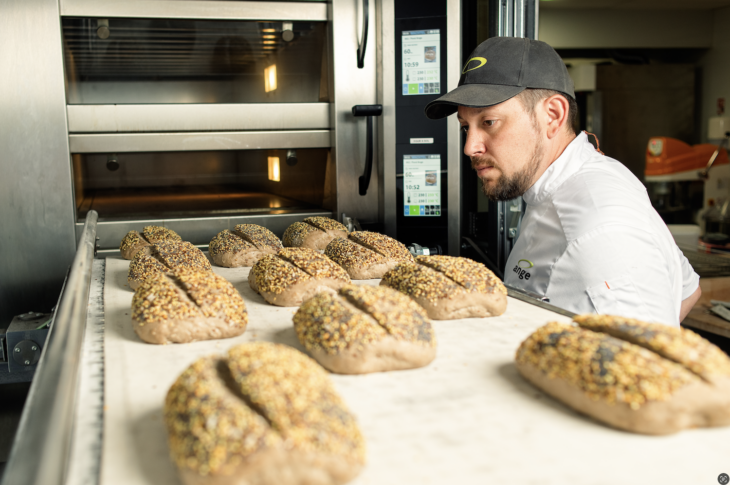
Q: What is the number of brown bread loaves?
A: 11